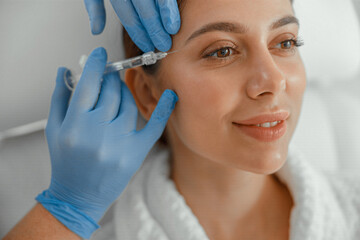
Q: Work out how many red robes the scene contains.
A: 0